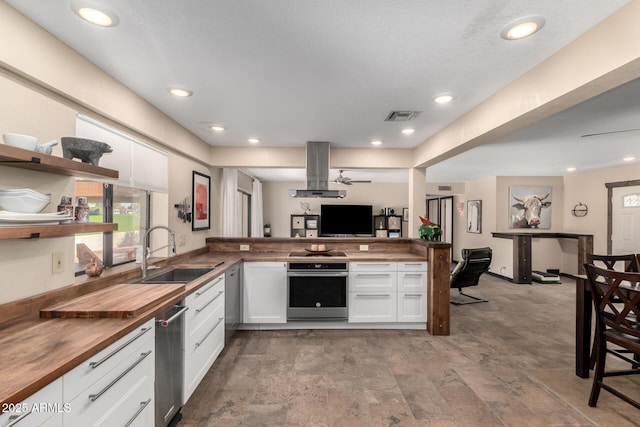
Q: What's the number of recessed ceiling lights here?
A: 10